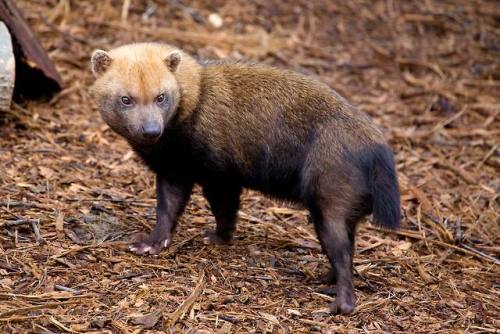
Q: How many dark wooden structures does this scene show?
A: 1